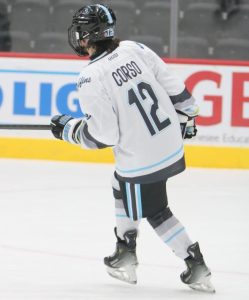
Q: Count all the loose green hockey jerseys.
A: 0